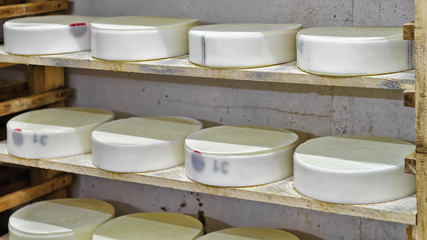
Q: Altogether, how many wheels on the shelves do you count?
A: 11